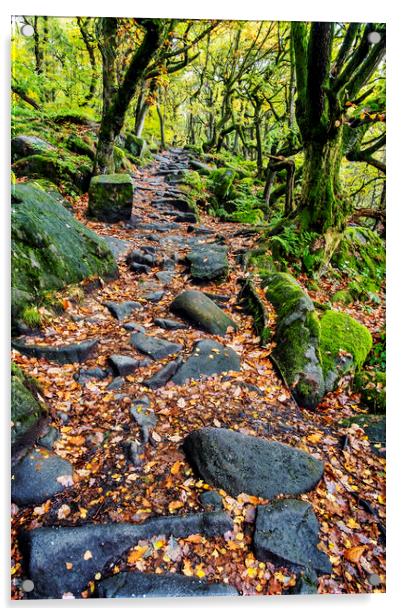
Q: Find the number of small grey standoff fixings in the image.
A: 4